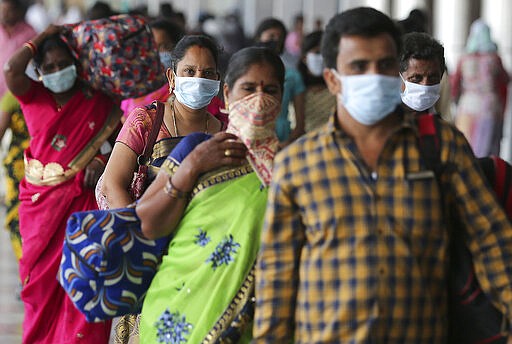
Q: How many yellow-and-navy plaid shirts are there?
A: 1